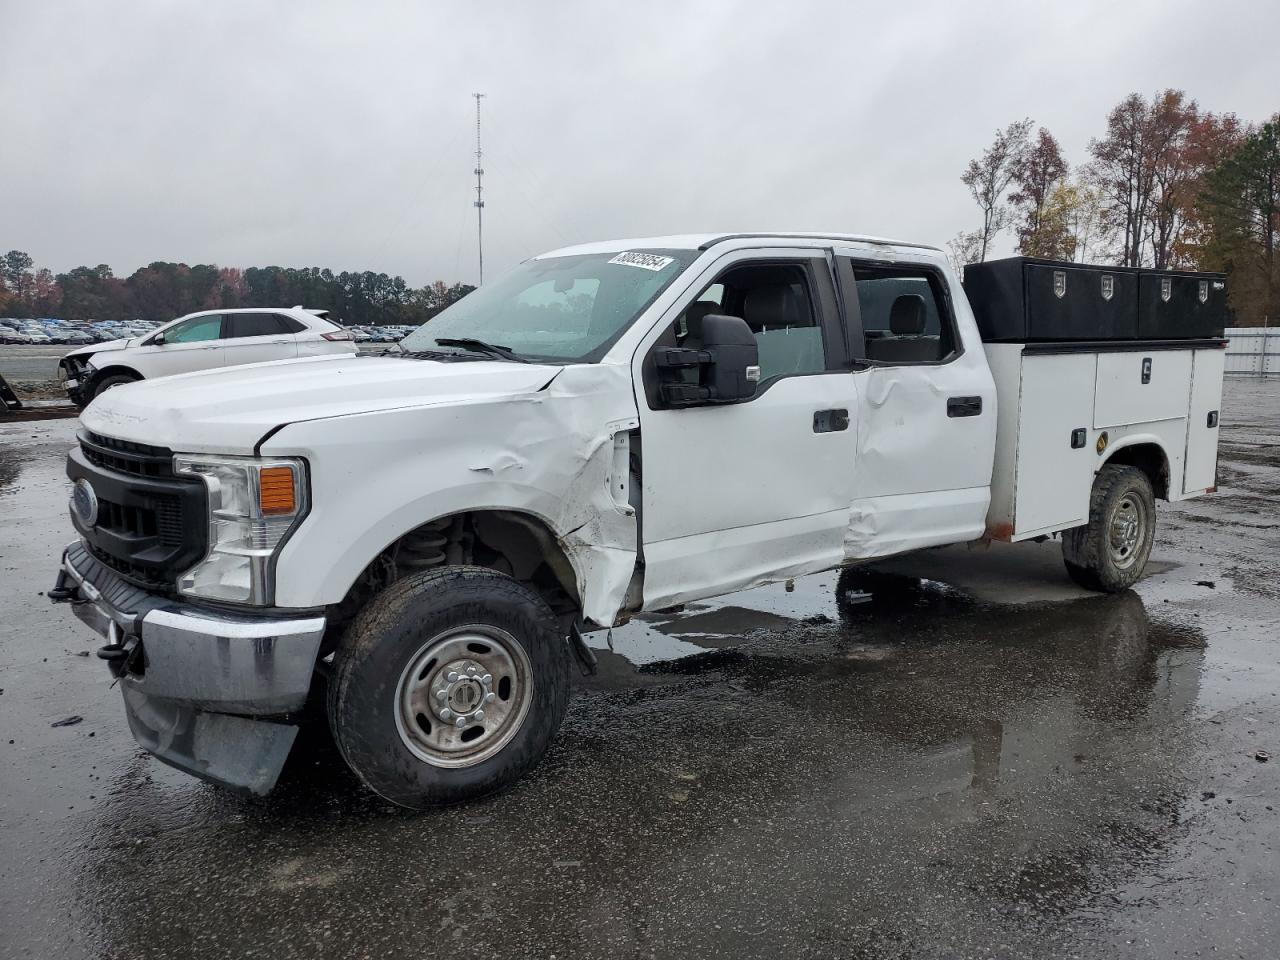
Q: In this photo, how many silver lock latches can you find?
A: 4